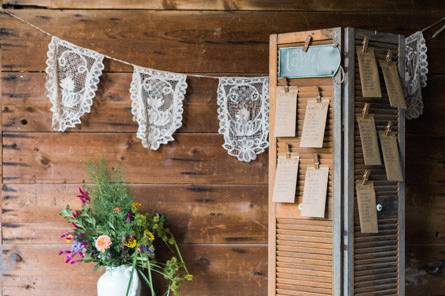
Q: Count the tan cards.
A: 9